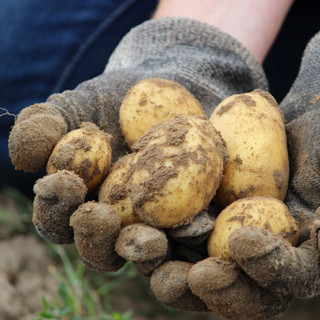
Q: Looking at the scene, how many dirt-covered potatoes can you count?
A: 6